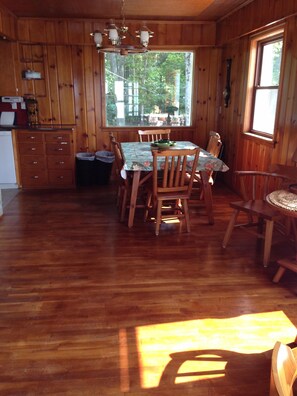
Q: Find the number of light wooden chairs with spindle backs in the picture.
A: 4